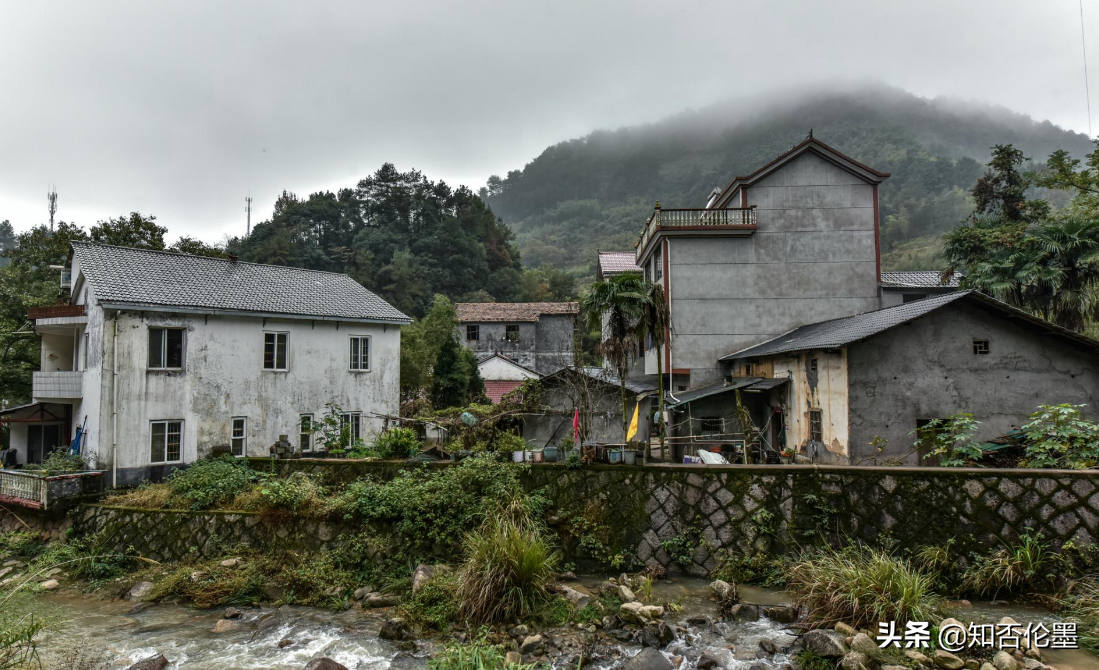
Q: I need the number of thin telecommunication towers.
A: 2